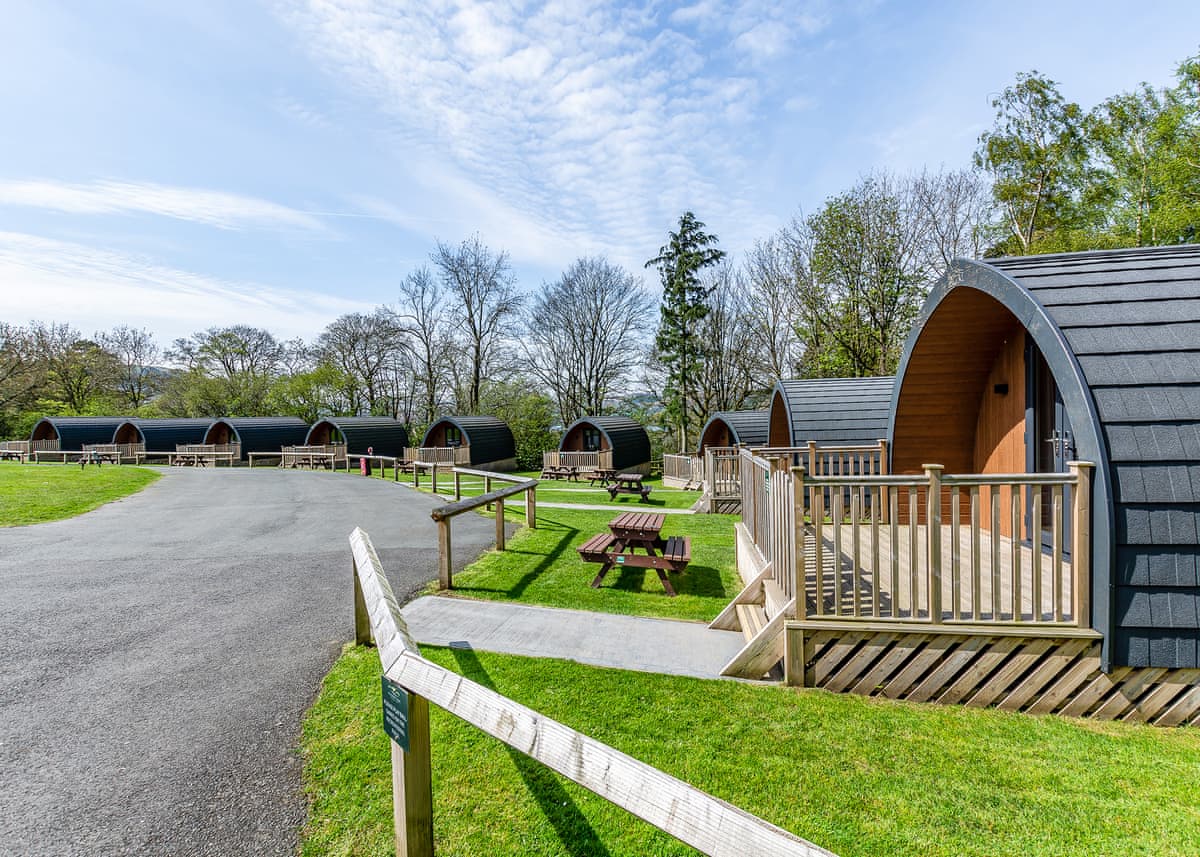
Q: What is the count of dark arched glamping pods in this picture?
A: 9